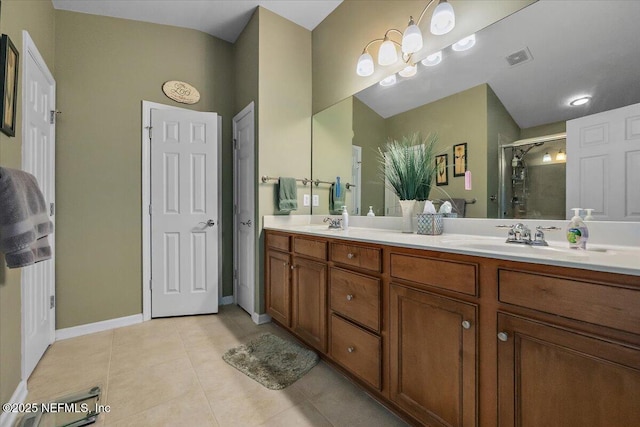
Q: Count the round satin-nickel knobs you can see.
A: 7